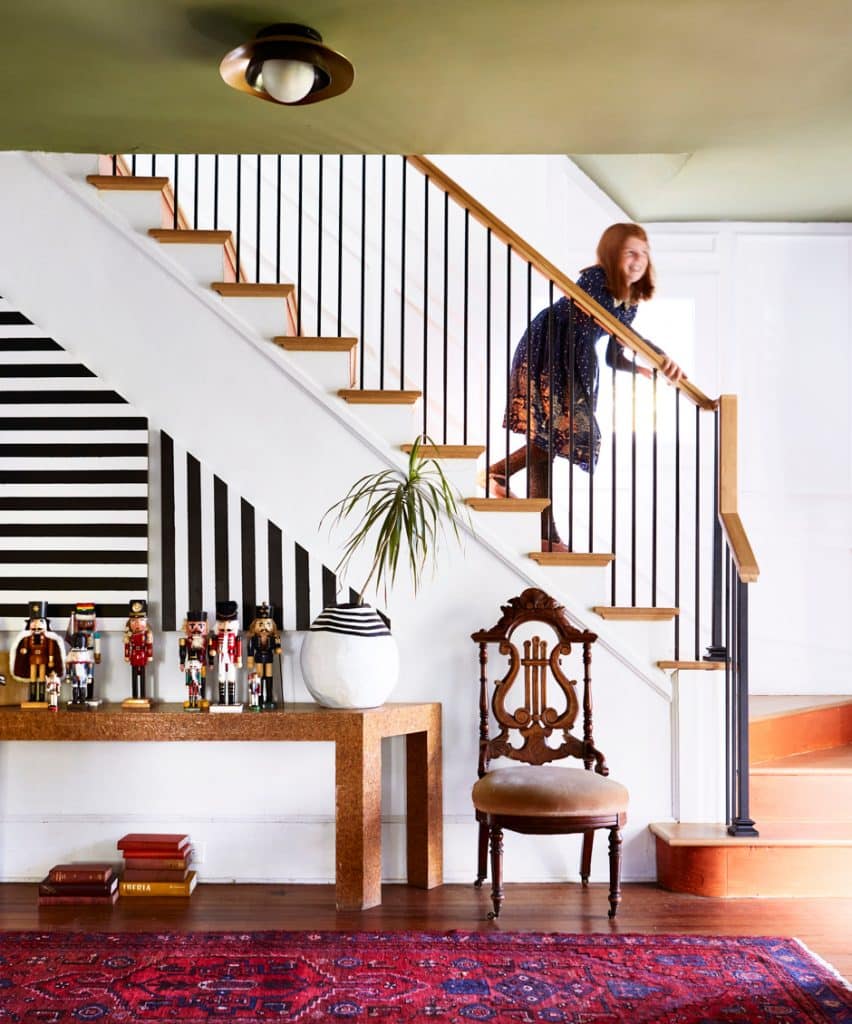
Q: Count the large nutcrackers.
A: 6